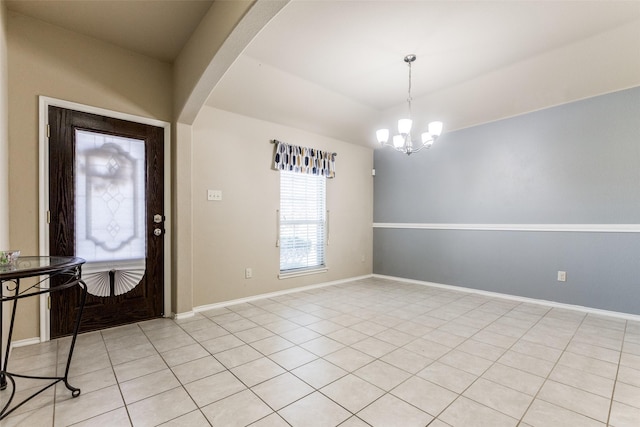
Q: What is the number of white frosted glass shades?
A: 5